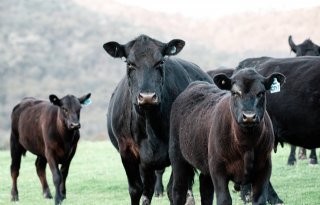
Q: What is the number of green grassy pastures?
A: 1